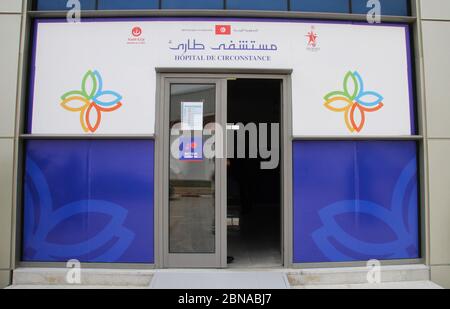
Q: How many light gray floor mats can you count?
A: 1